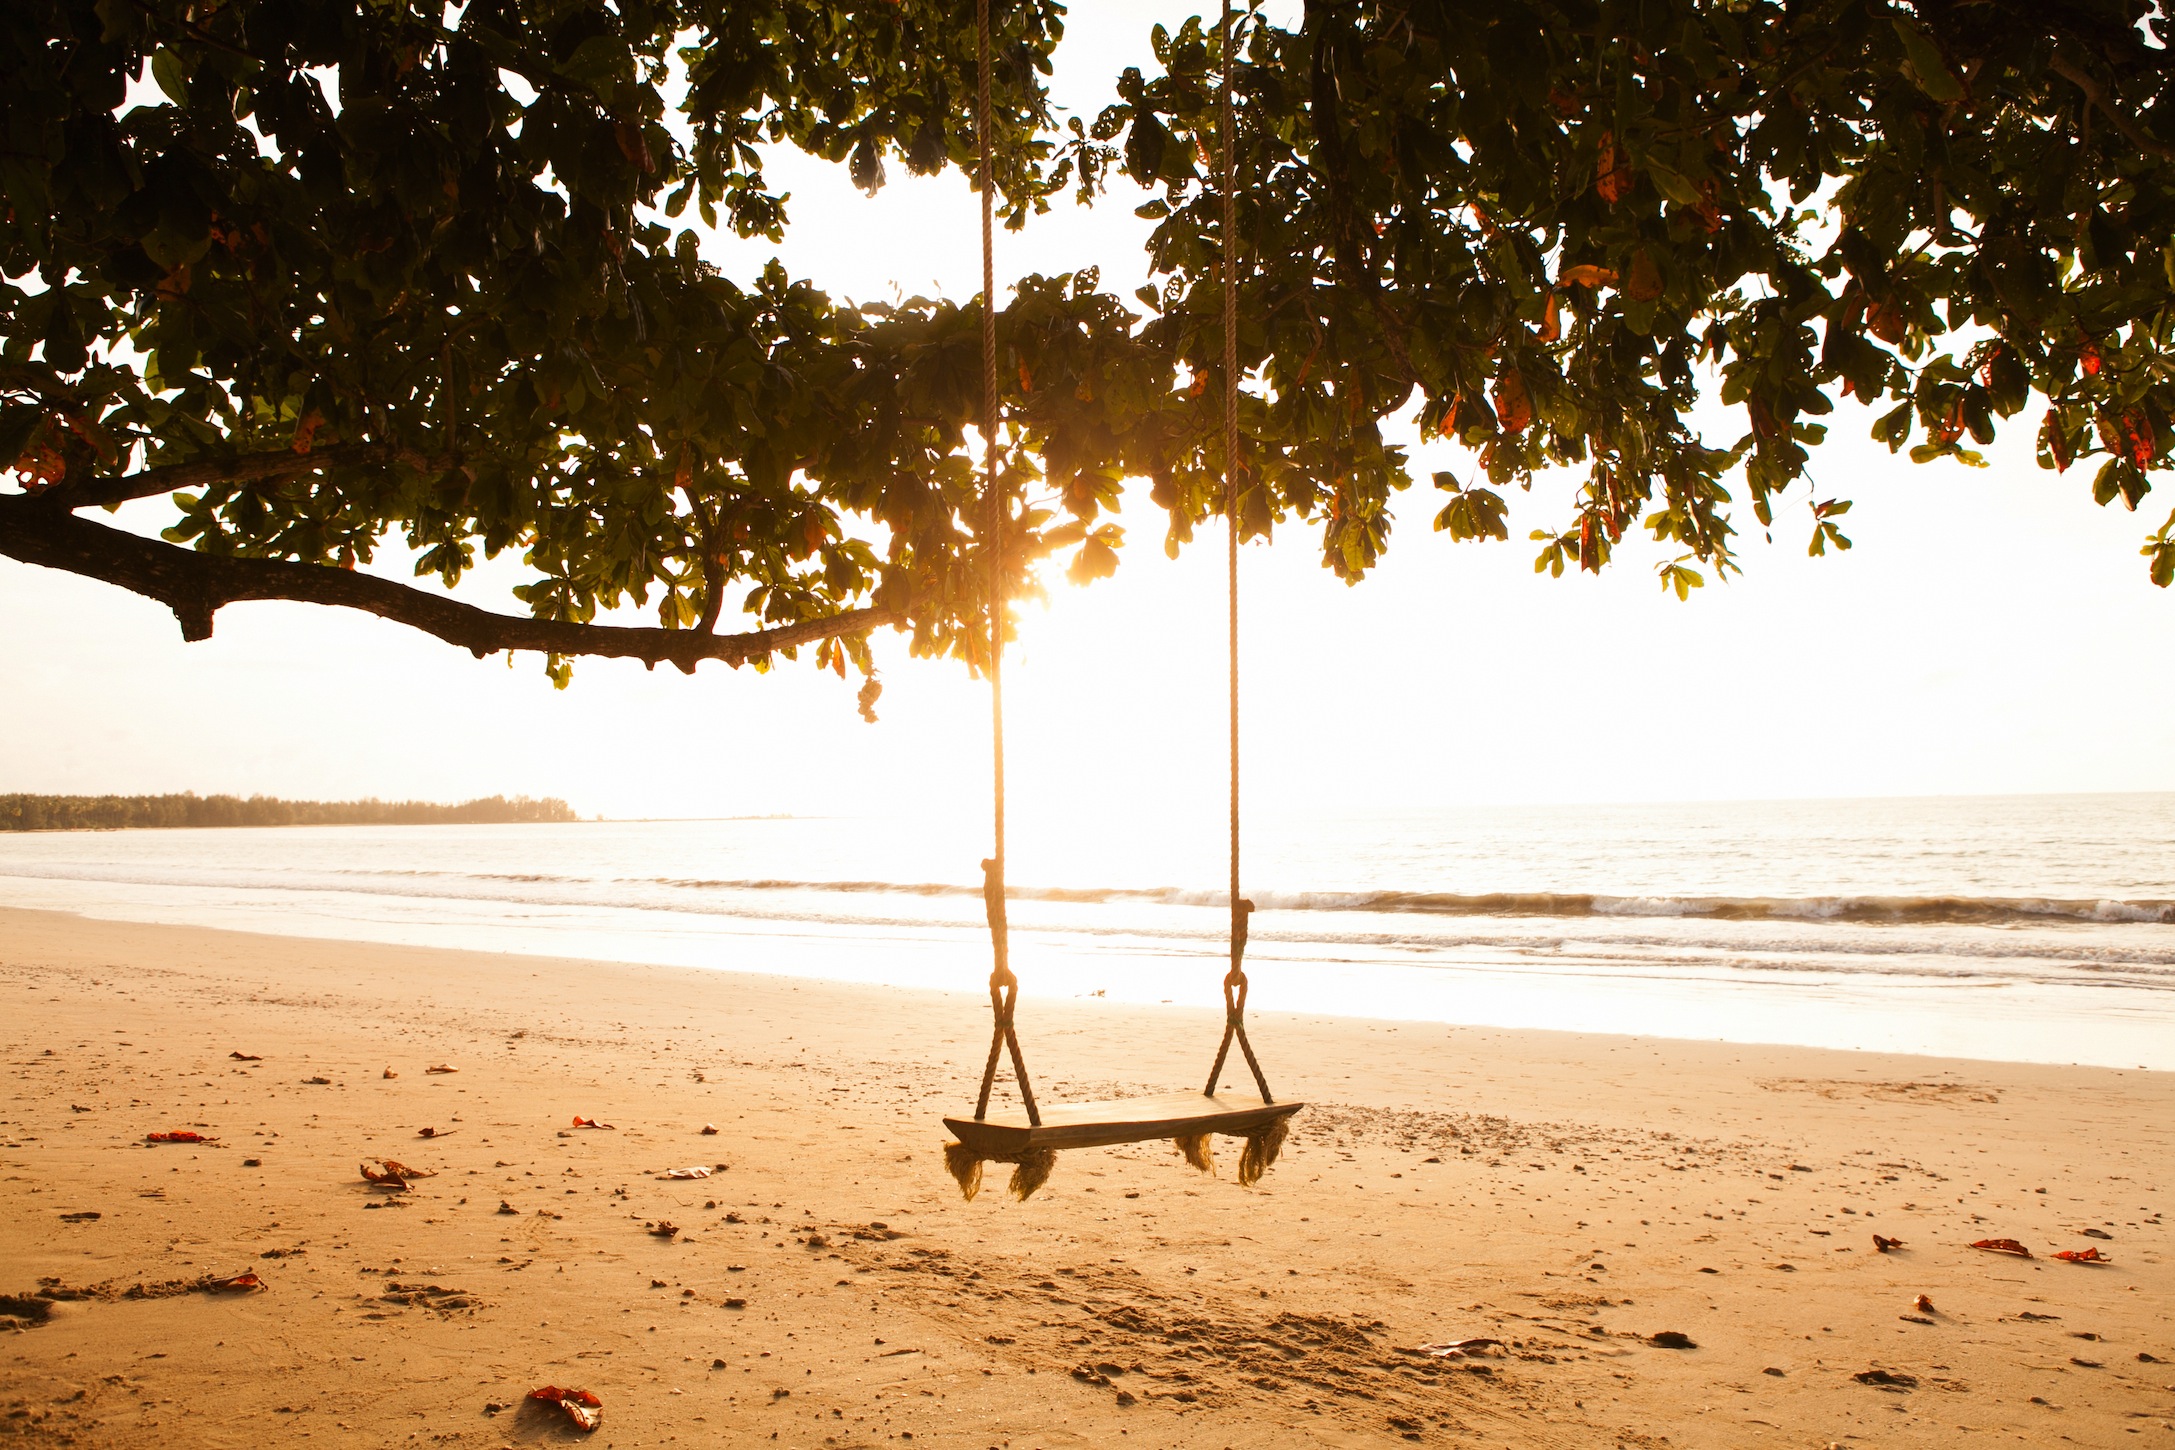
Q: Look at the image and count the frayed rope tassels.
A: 4